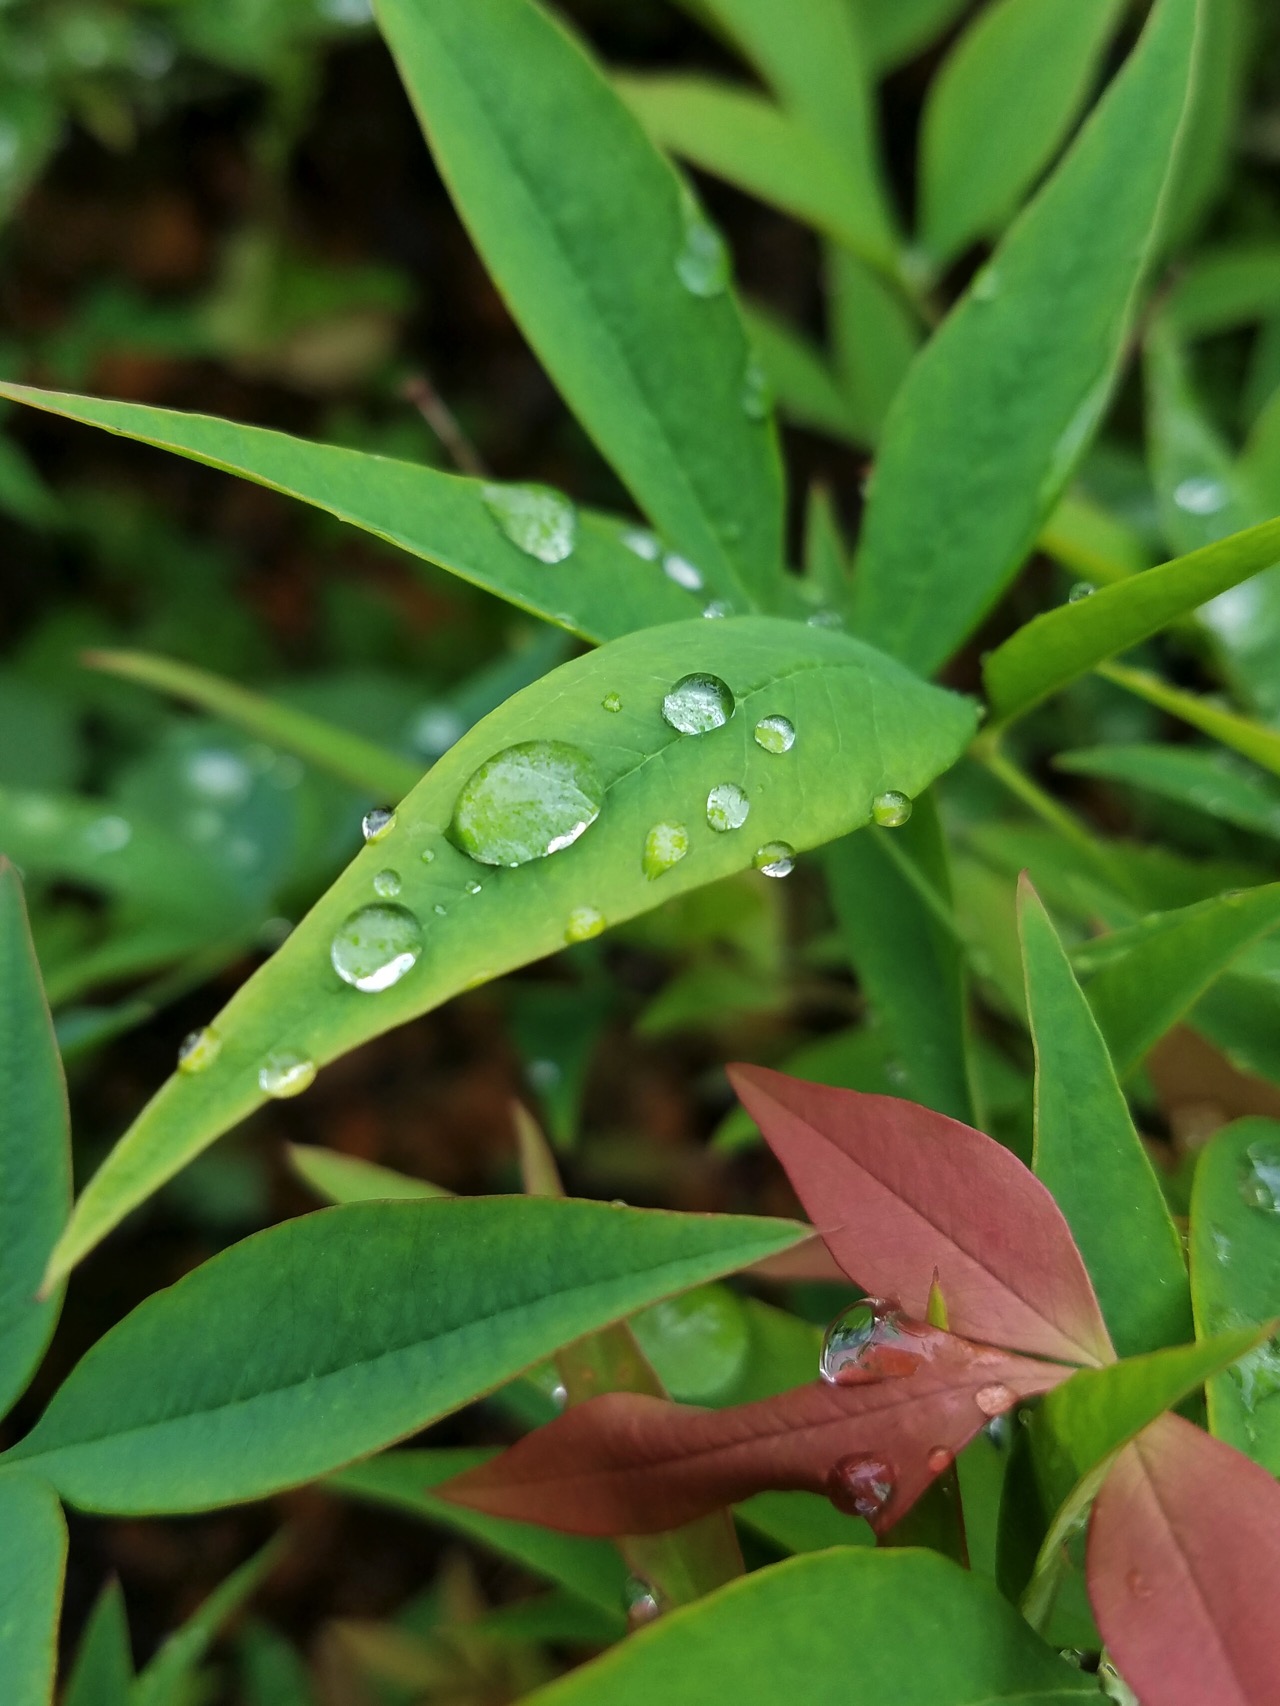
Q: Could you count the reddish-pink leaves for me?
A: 3